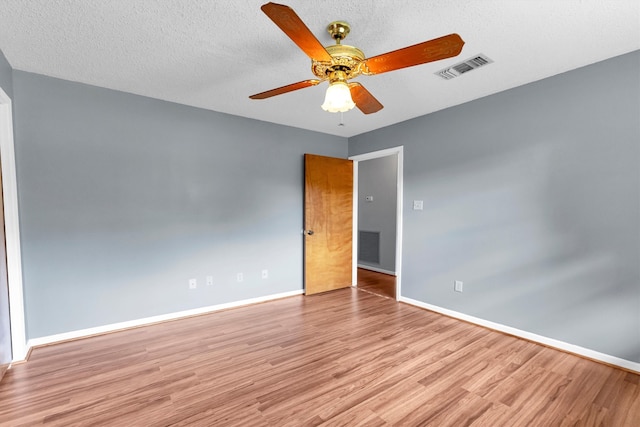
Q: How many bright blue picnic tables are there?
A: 0